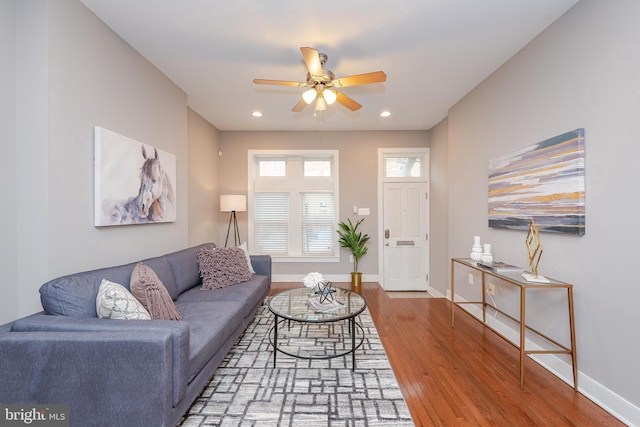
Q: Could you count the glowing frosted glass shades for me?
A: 3